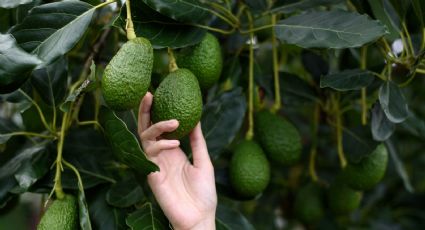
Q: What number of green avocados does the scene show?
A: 9